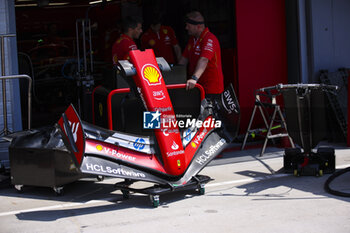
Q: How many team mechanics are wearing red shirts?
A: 3